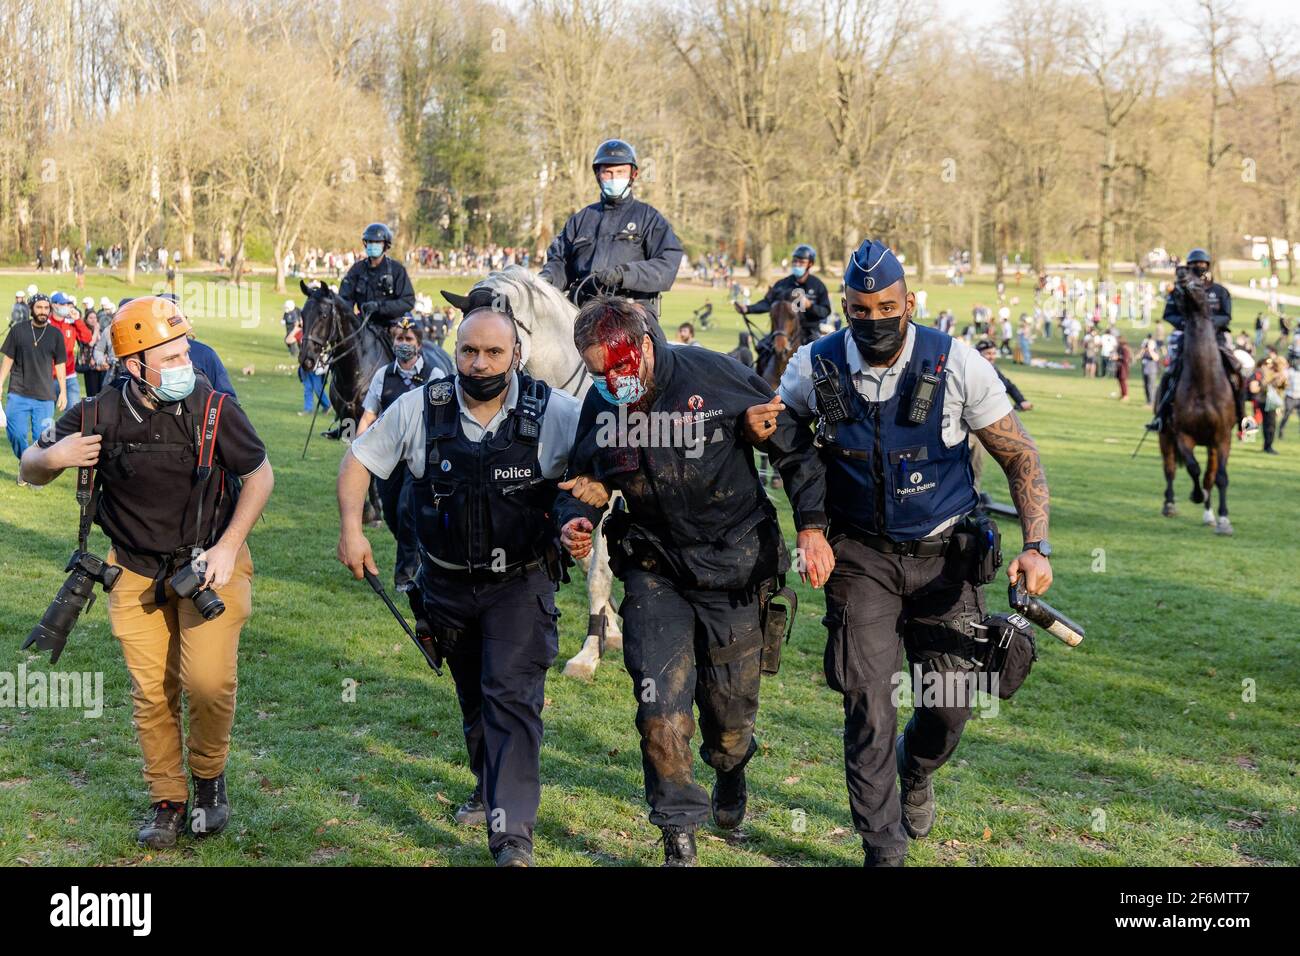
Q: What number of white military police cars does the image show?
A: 0